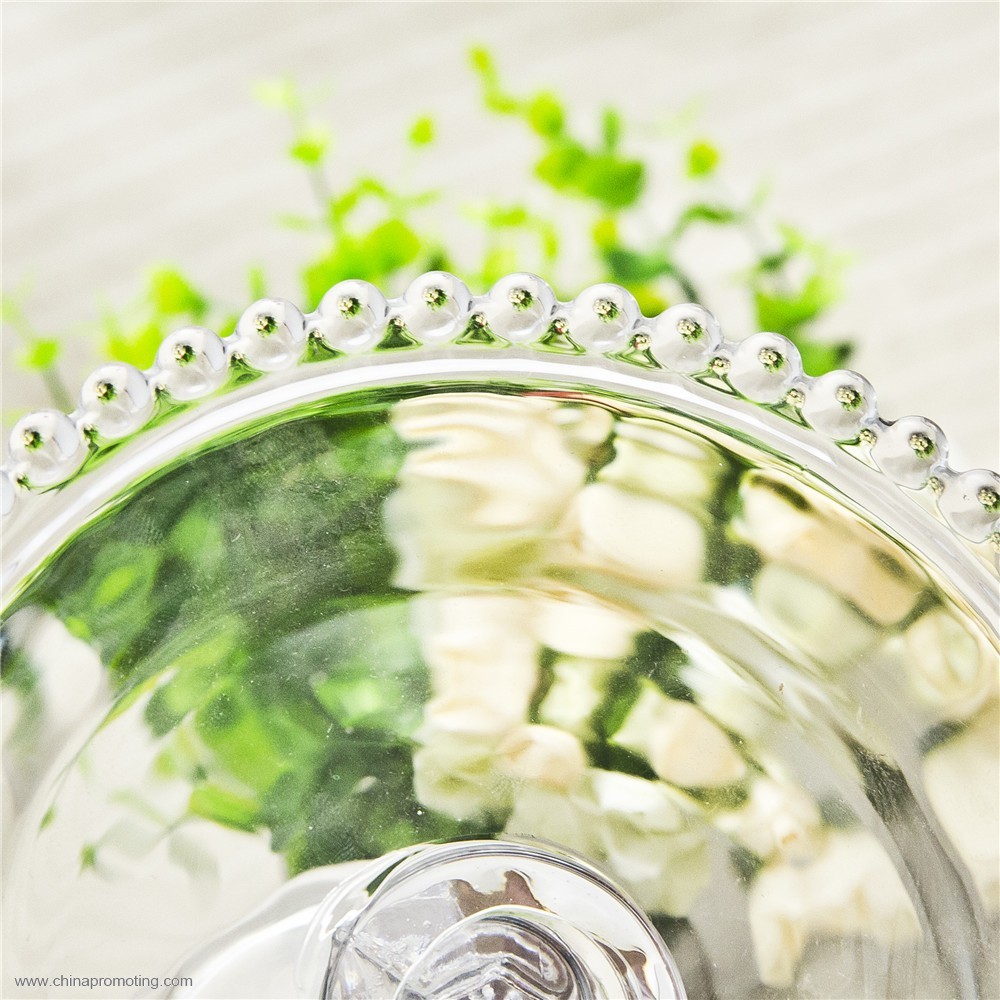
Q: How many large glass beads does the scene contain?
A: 13